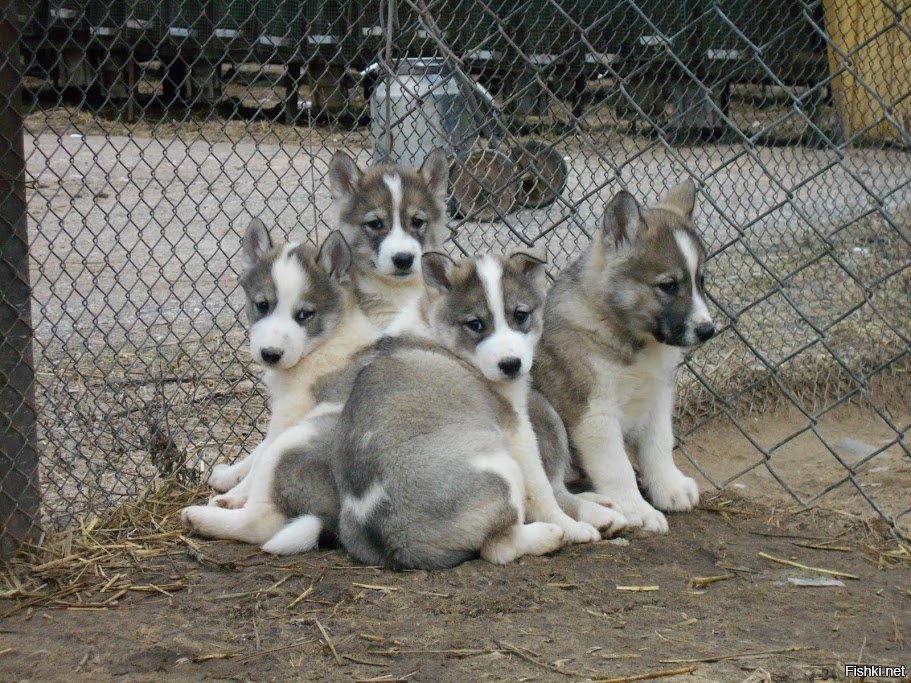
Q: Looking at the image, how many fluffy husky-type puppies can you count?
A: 4